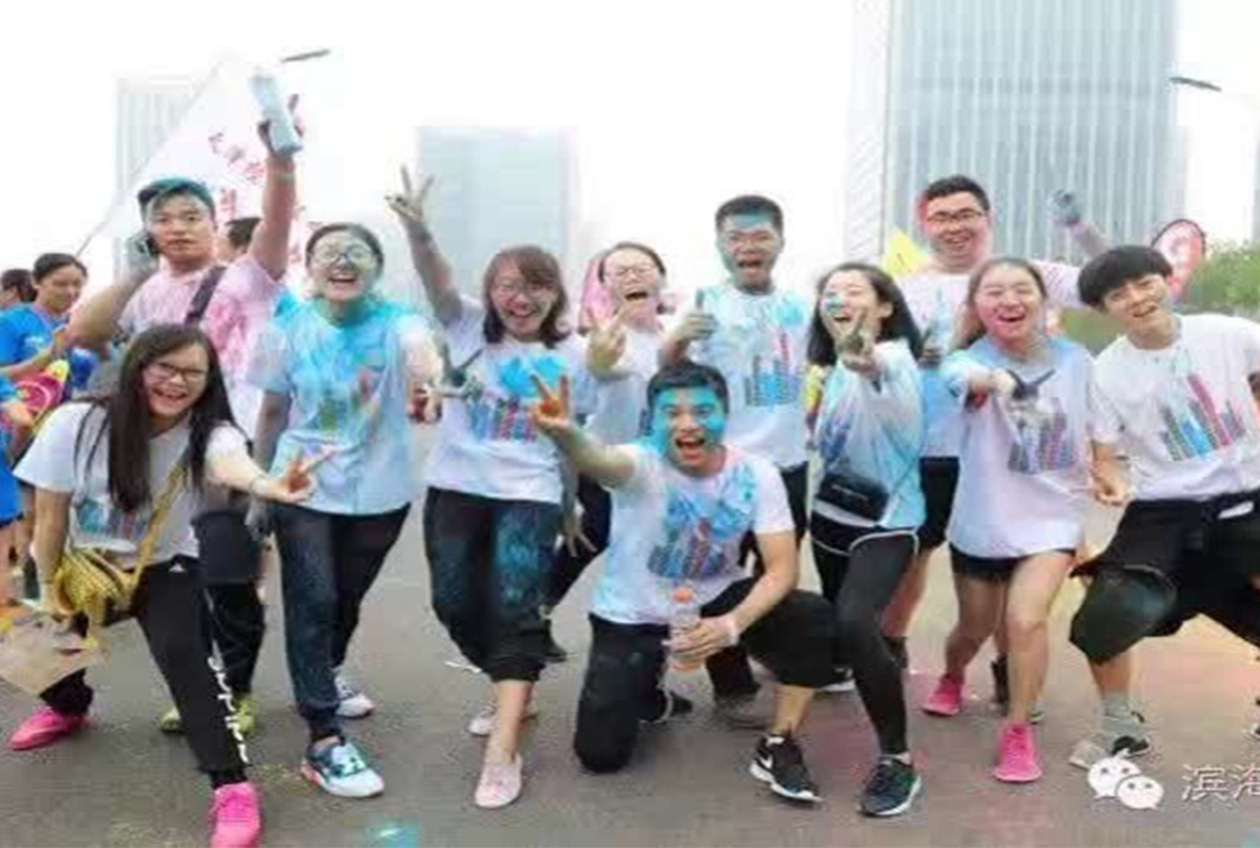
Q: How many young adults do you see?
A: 11